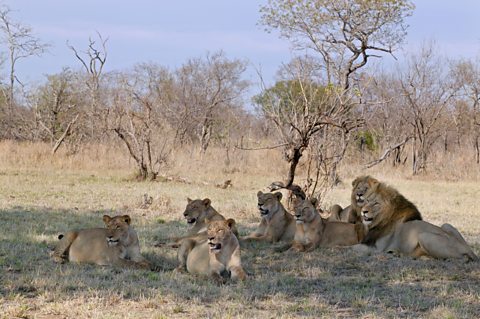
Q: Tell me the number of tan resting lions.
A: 7